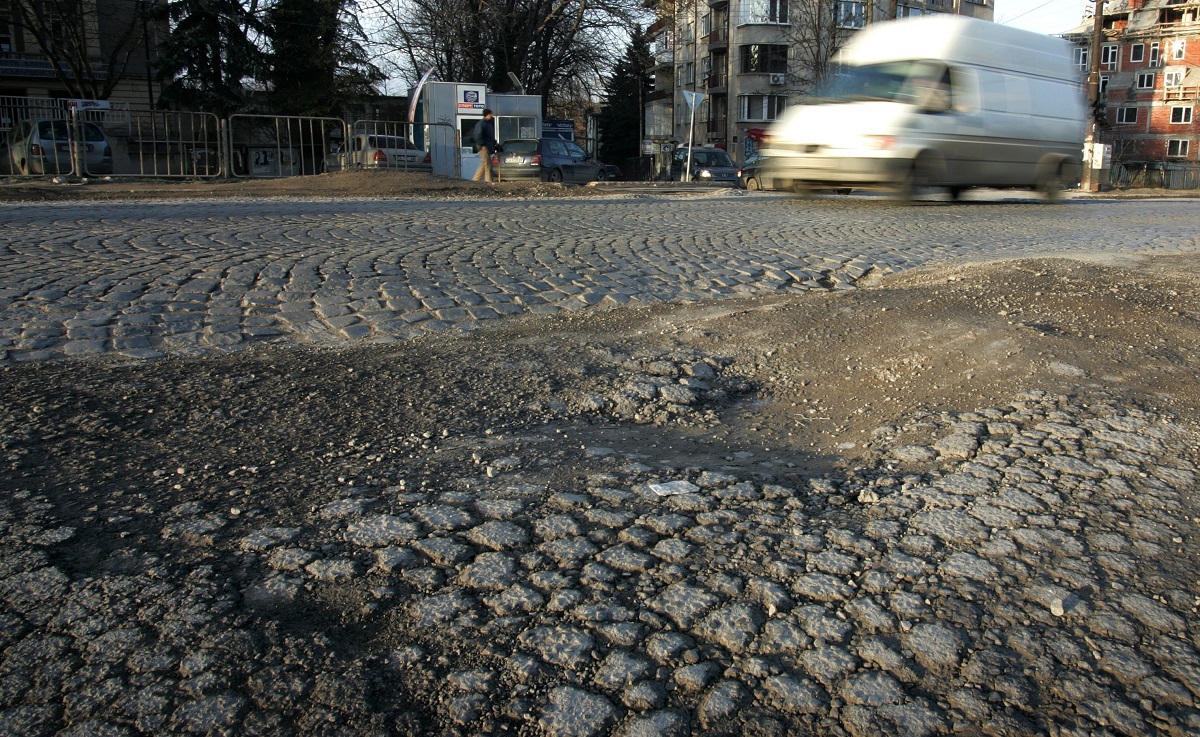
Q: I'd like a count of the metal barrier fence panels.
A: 4